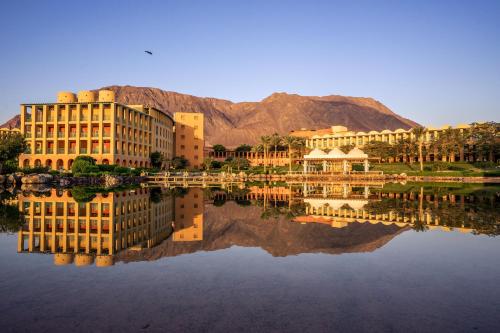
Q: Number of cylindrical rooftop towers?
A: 3